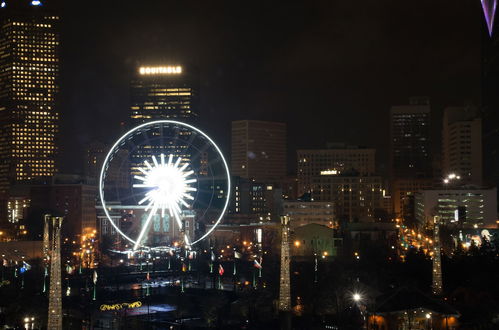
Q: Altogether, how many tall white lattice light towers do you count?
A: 4